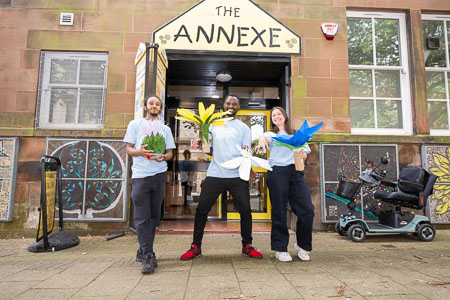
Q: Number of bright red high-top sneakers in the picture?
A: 2